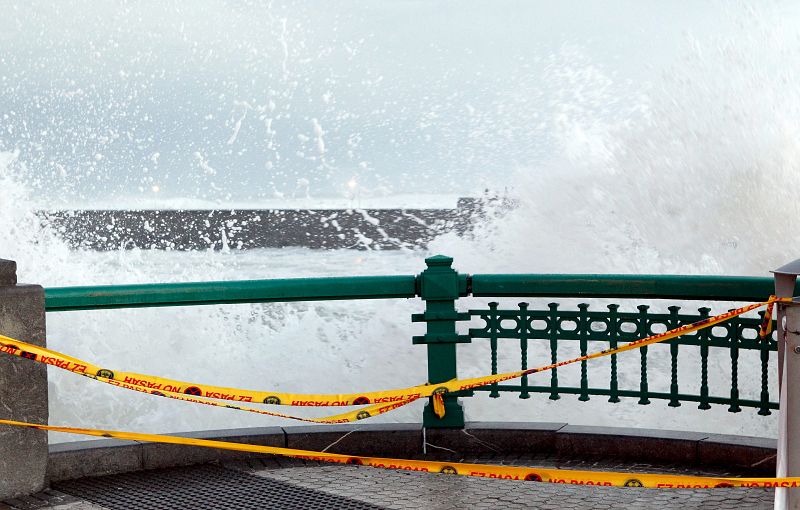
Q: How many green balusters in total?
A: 10